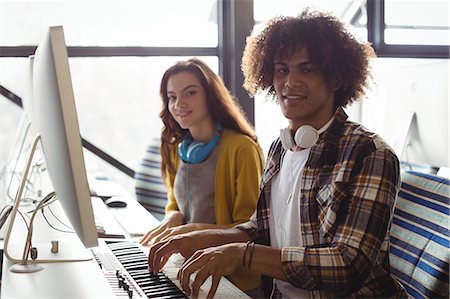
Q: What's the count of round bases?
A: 1